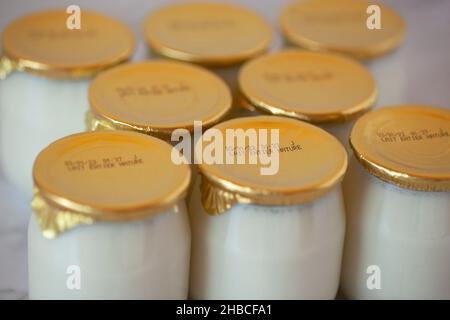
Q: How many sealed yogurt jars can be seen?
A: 8